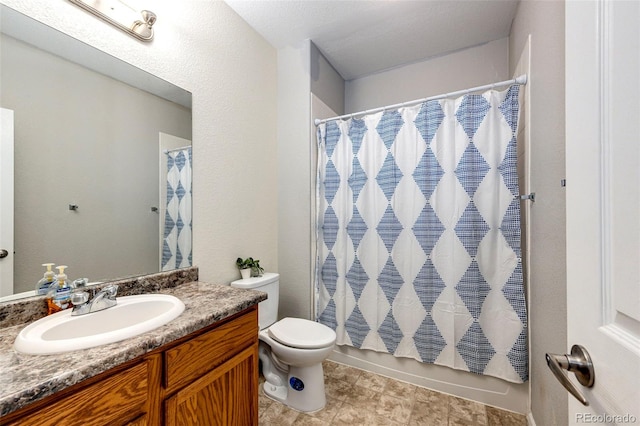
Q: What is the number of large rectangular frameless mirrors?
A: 1